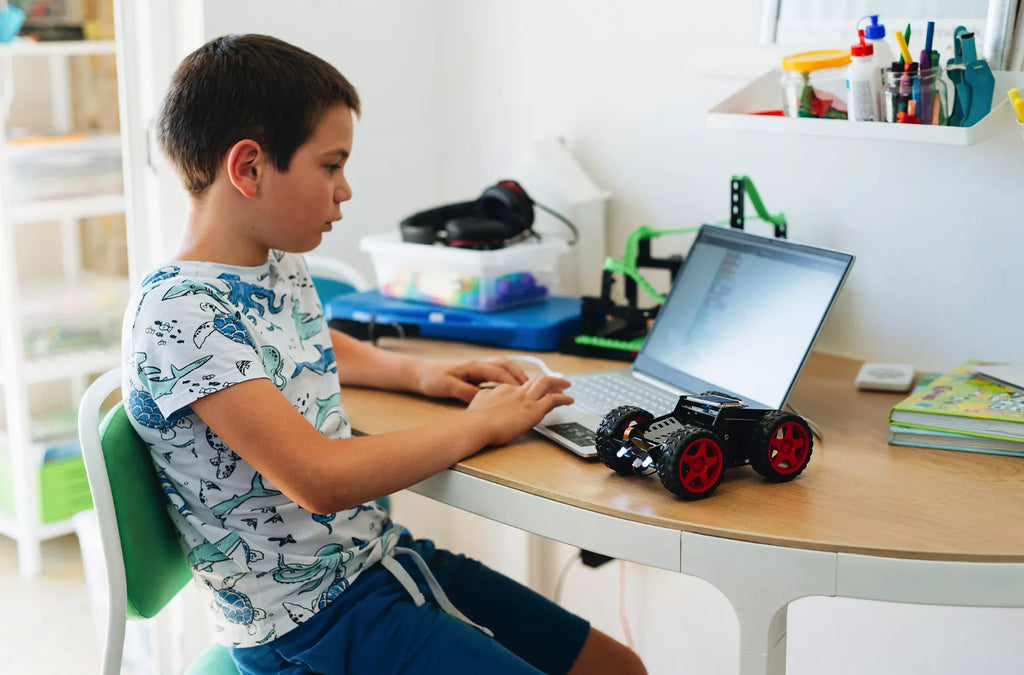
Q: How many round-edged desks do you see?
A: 1